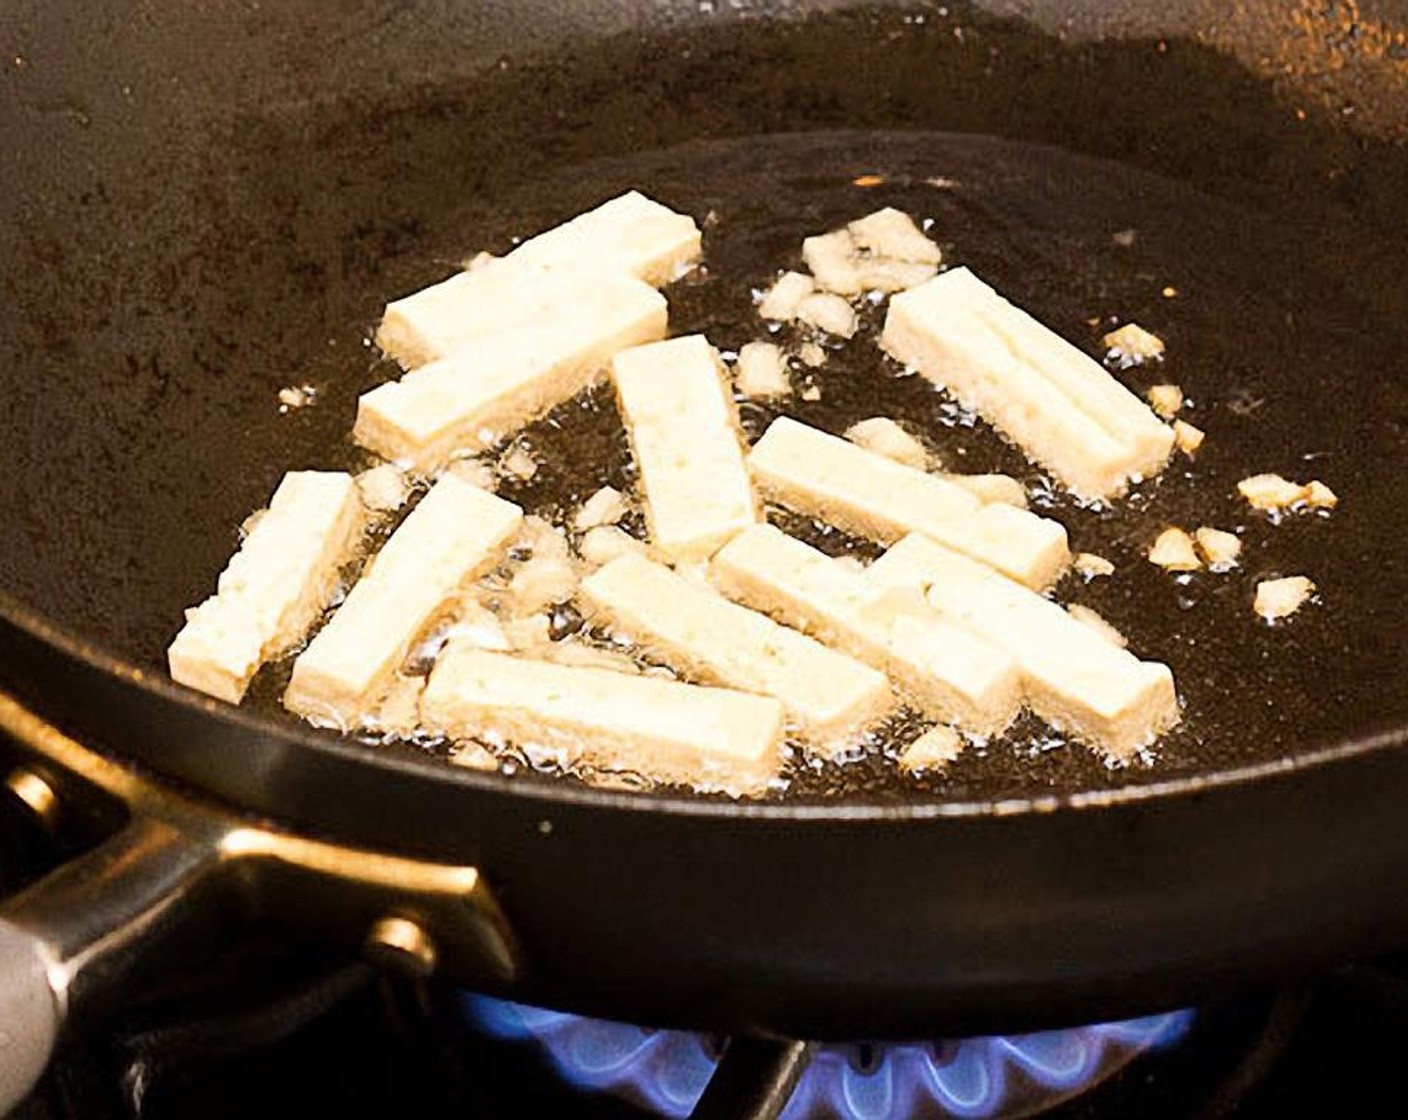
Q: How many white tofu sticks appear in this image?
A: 11